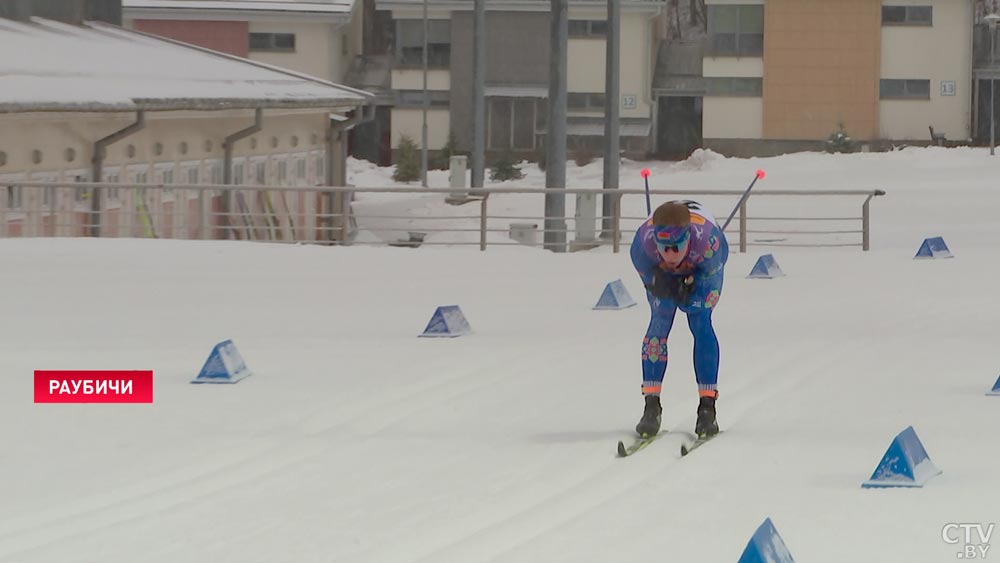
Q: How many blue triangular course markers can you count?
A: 8